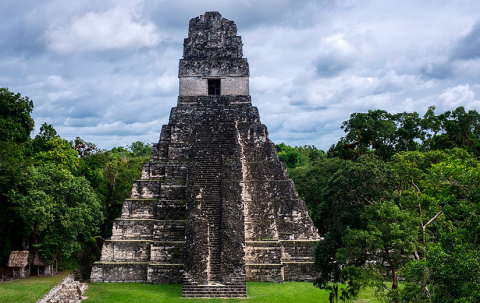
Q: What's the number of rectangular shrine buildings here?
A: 1